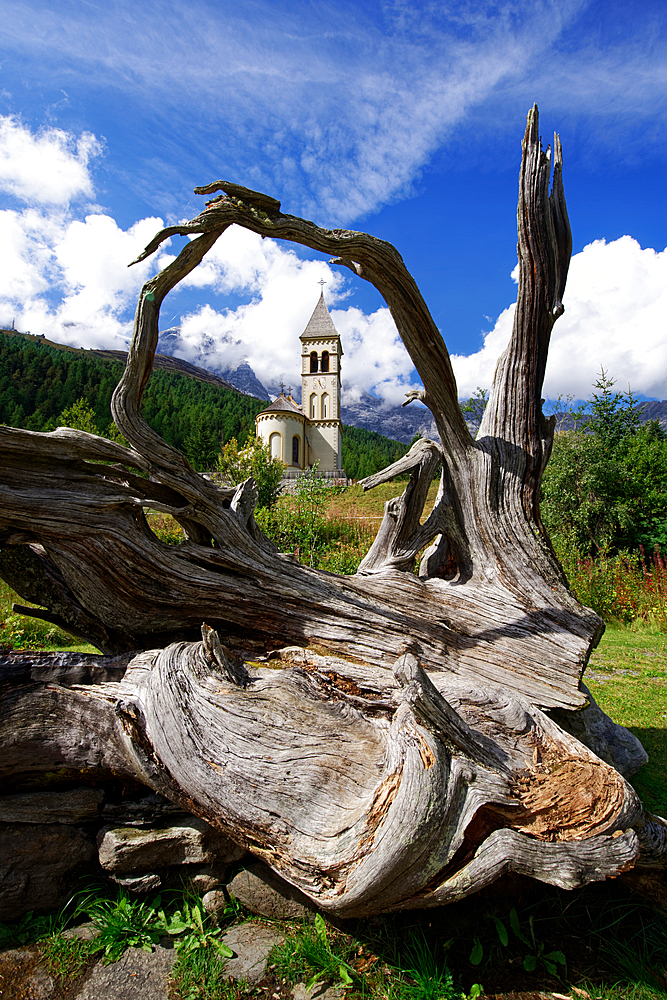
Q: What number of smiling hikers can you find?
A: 0